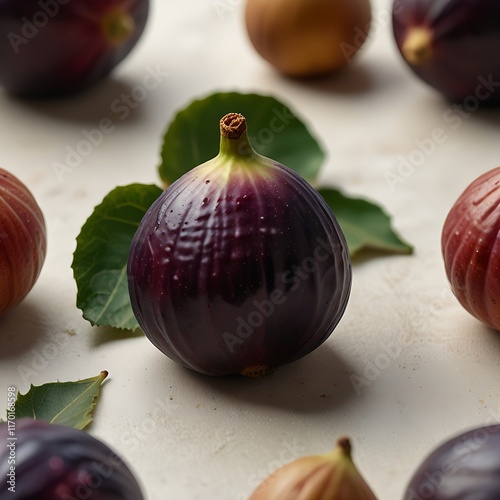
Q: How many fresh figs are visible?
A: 9